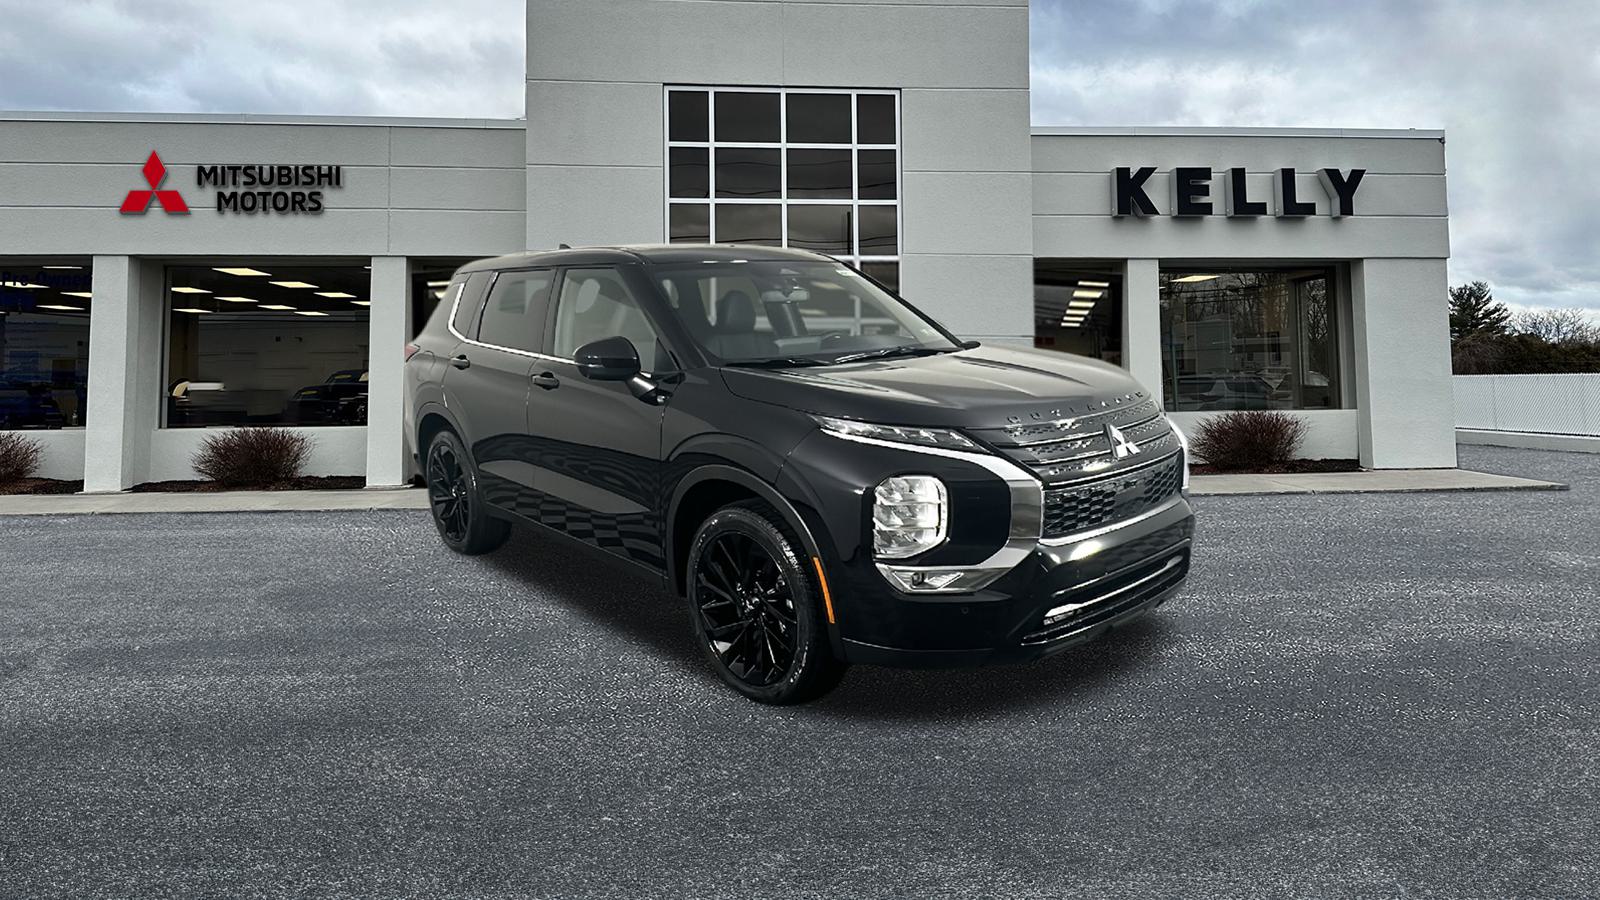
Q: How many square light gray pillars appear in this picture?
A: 4